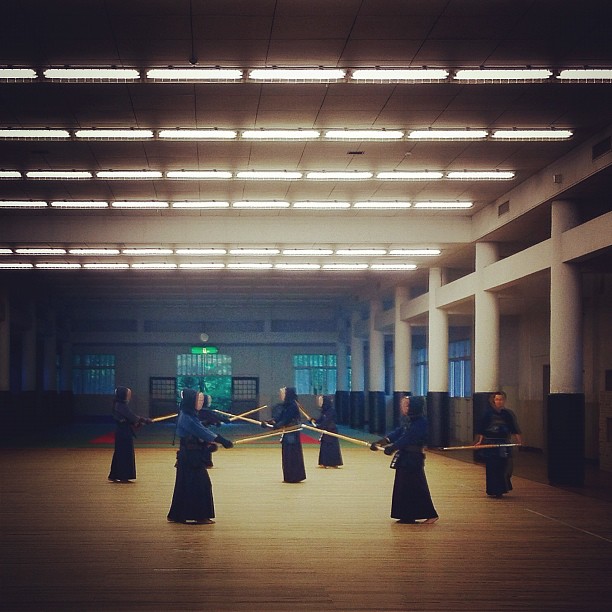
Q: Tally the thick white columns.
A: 7